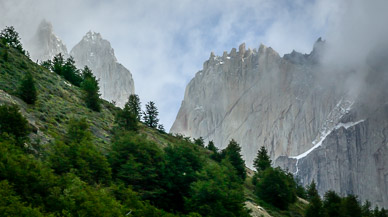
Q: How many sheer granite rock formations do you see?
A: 3